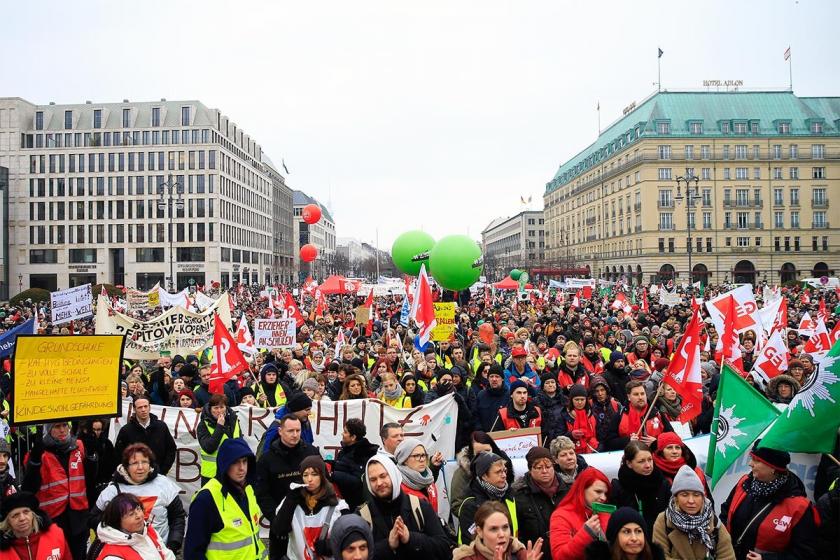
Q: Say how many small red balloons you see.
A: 2